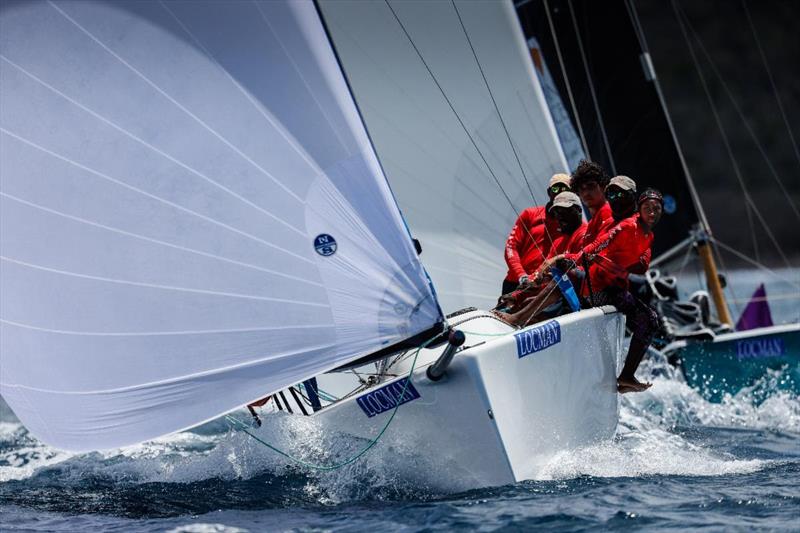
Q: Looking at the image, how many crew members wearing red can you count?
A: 5